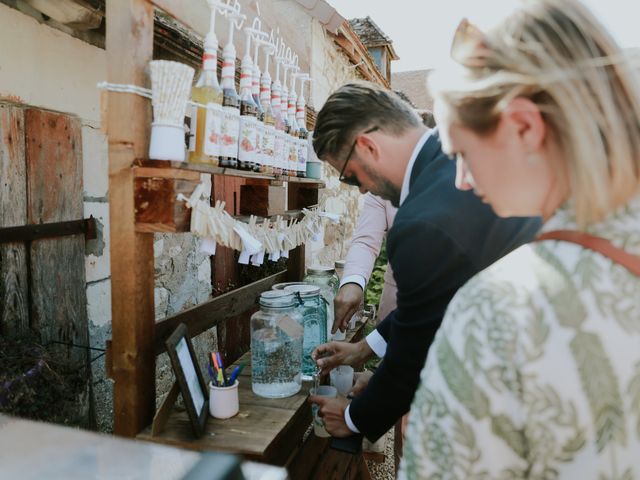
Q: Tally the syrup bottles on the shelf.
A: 9